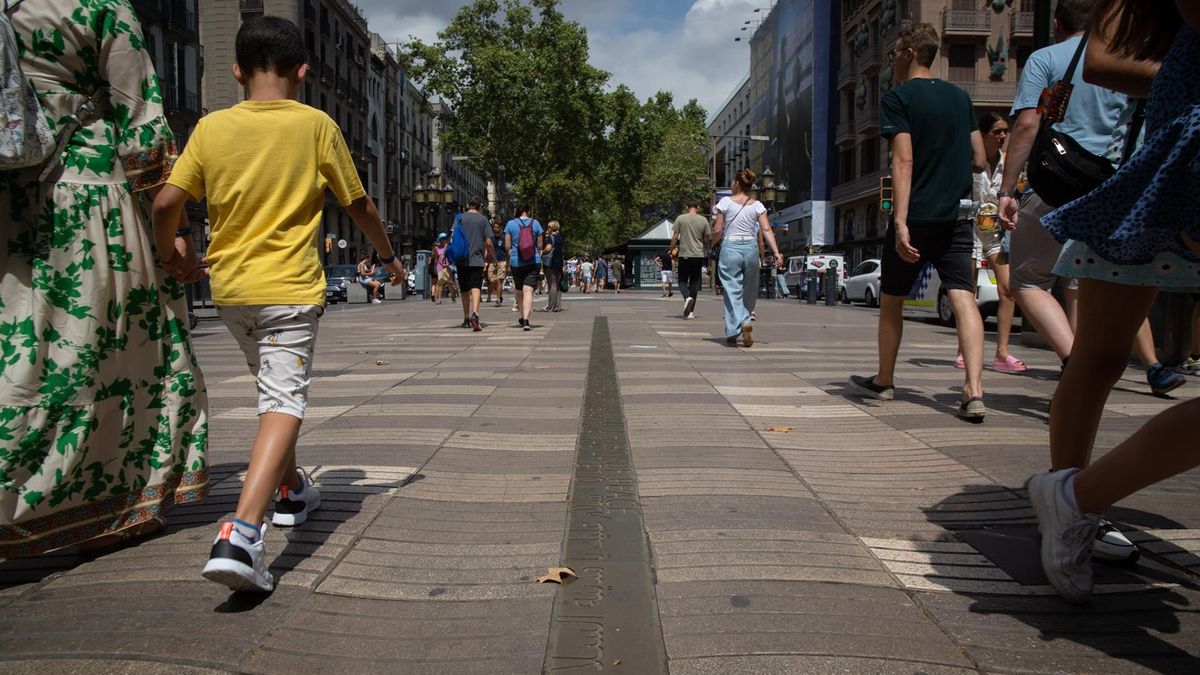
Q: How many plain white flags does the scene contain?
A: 0